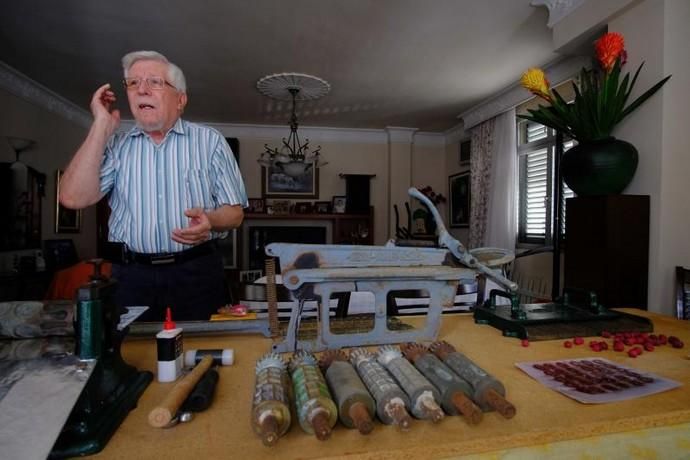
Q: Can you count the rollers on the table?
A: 7